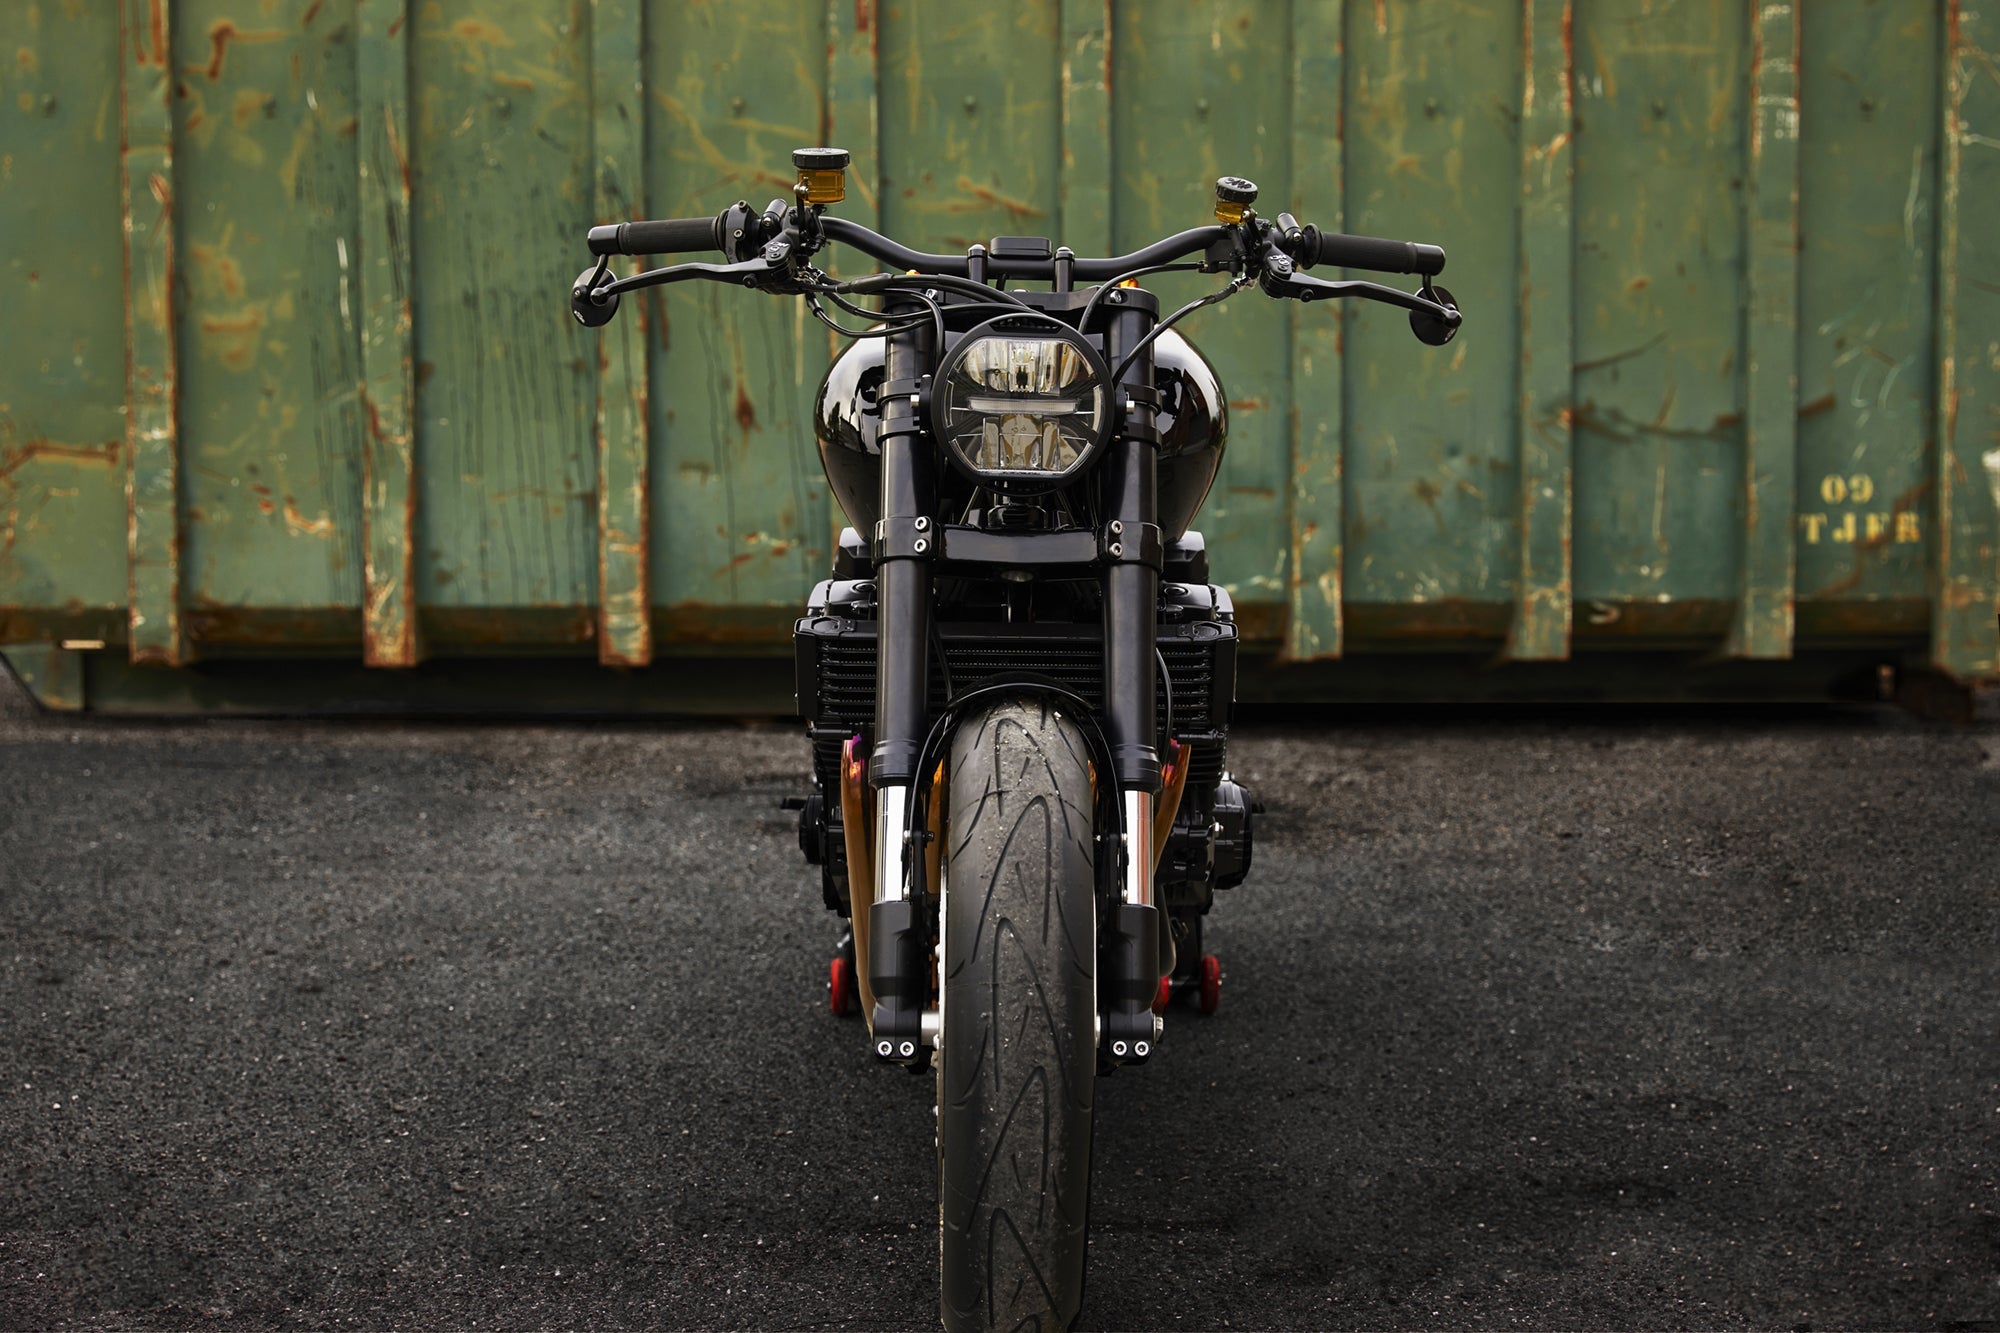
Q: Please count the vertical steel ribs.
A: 9